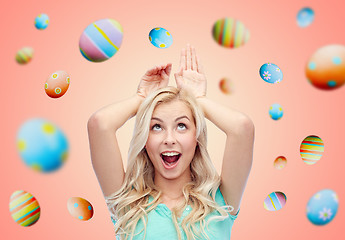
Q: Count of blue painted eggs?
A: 7